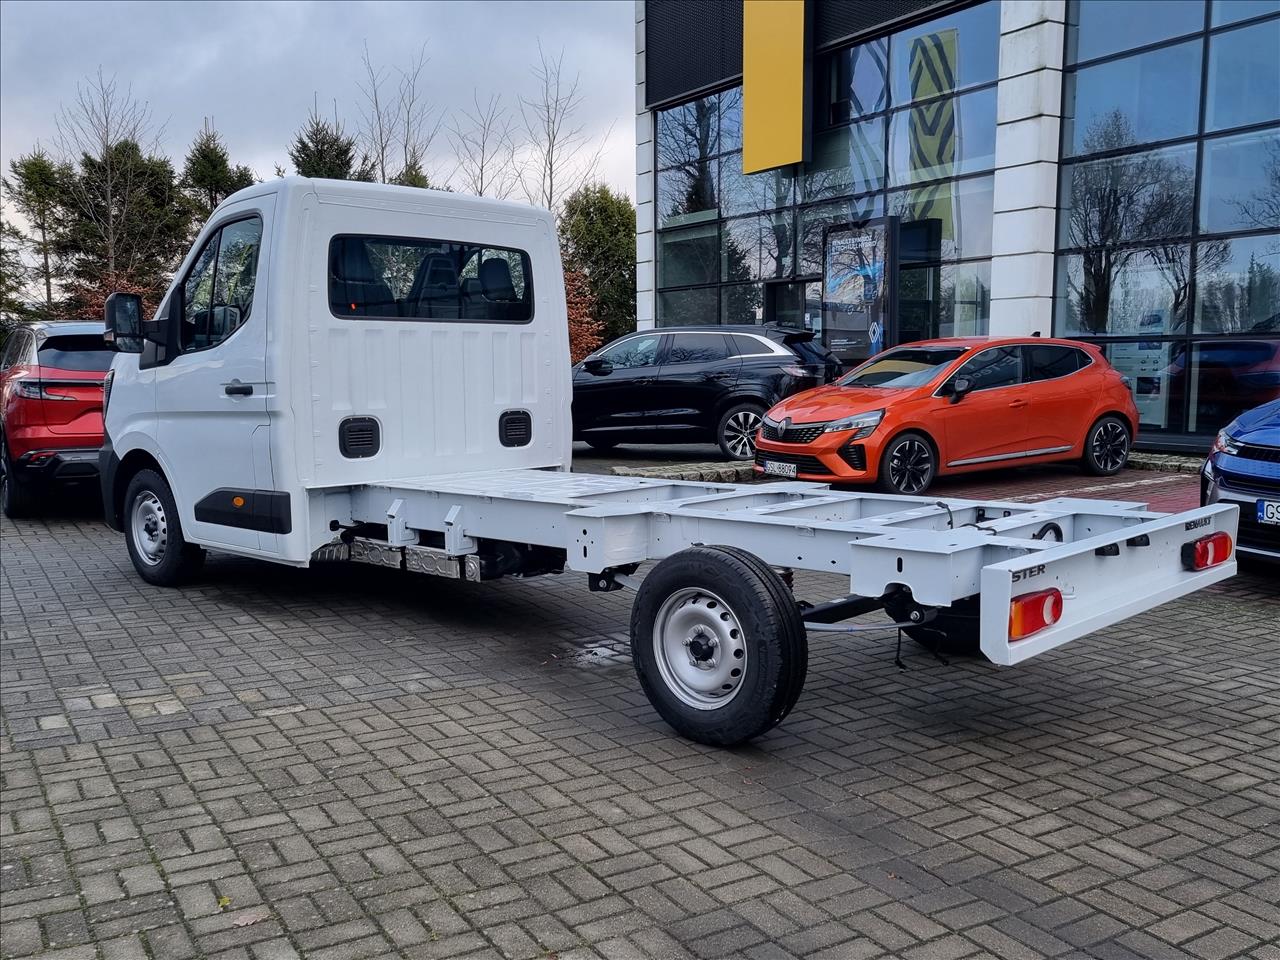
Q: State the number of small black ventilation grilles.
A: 2